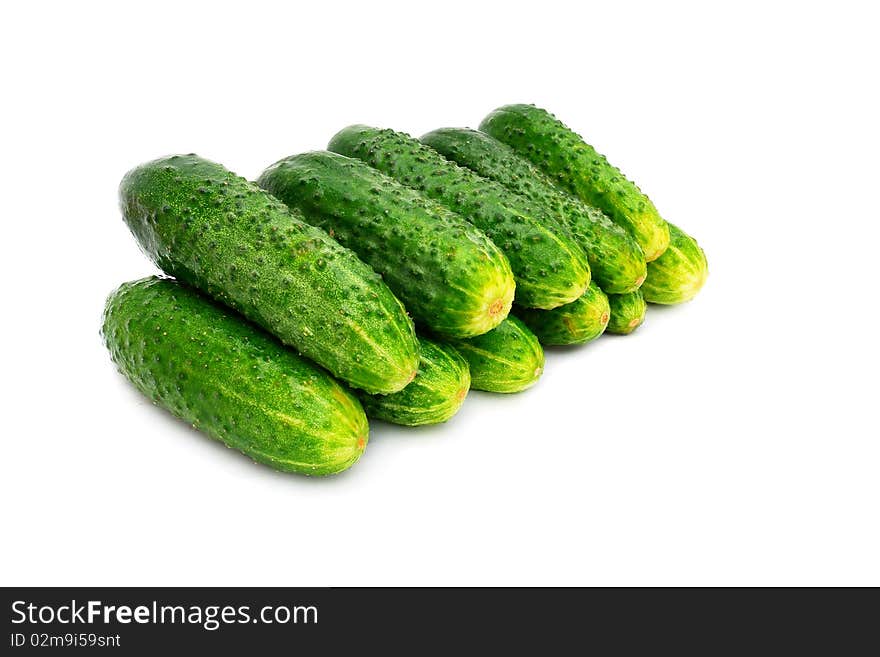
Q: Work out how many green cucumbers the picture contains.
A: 11